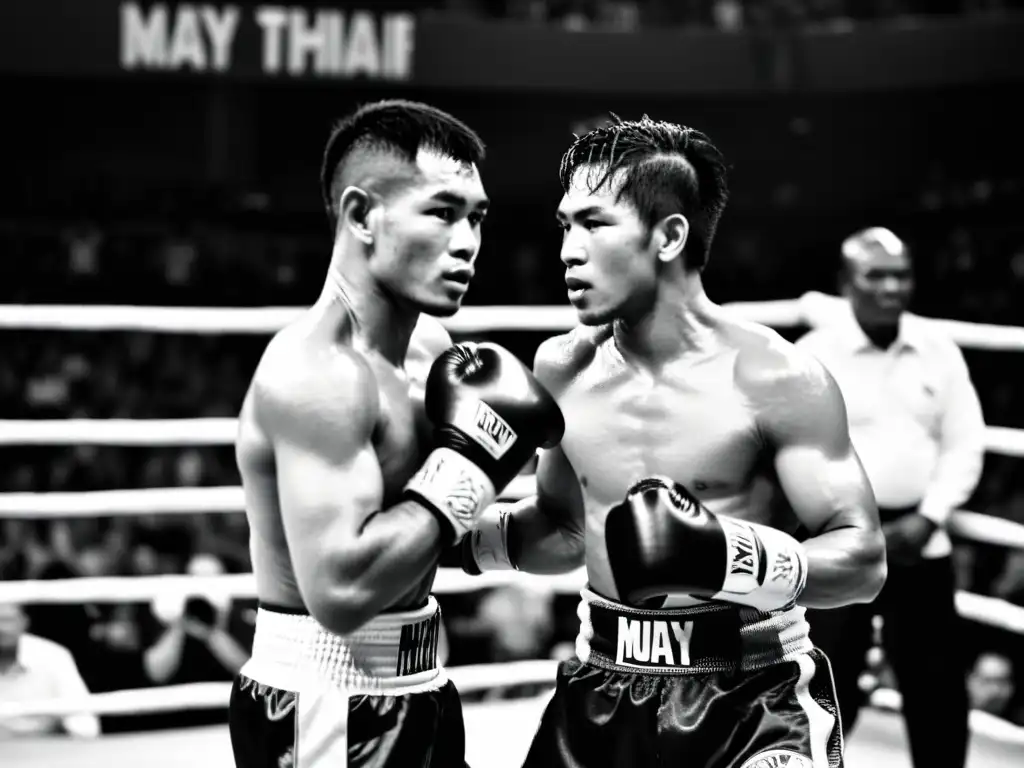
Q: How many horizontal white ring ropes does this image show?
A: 5